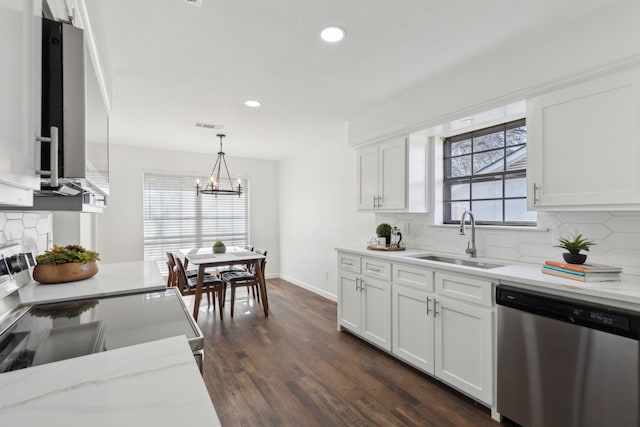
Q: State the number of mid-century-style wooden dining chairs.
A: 4